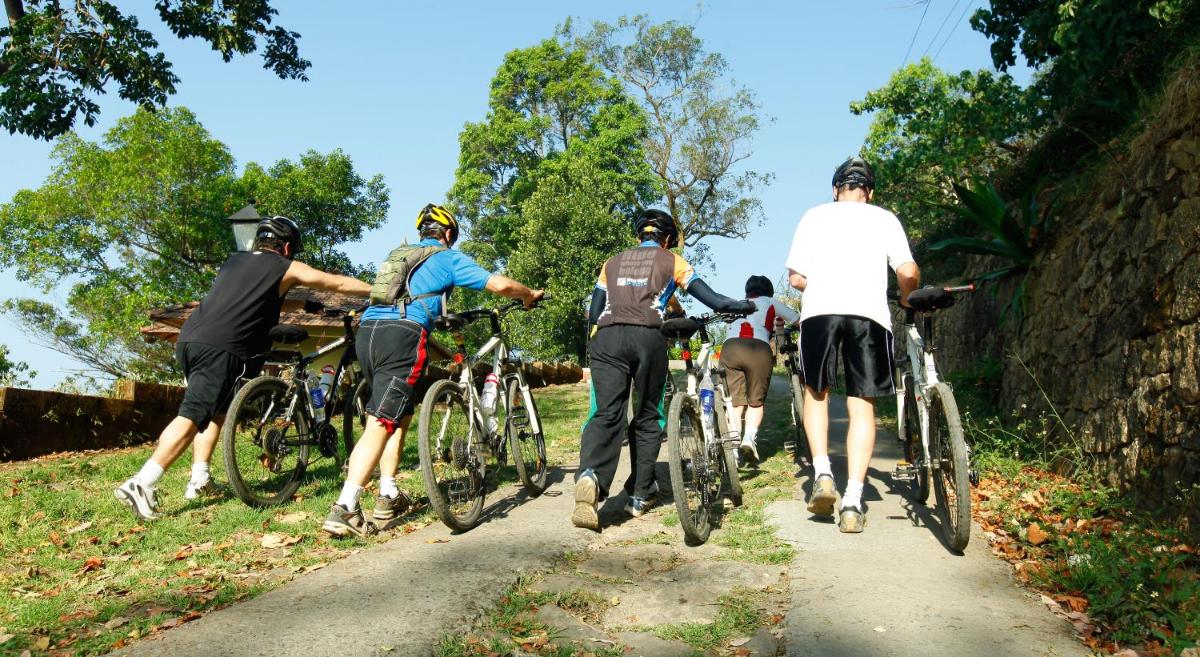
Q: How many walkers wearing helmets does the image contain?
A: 5